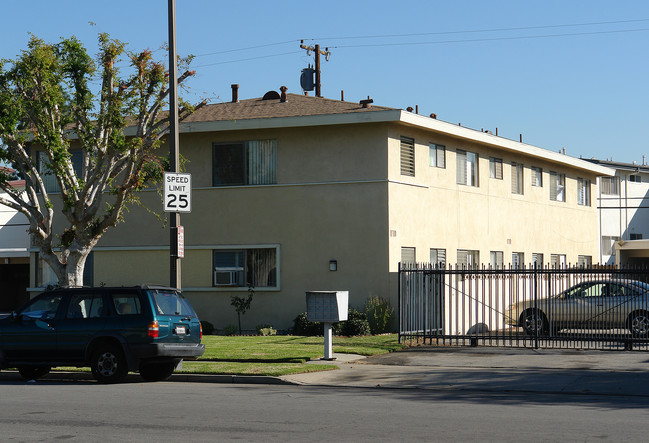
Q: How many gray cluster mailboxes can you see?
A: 1